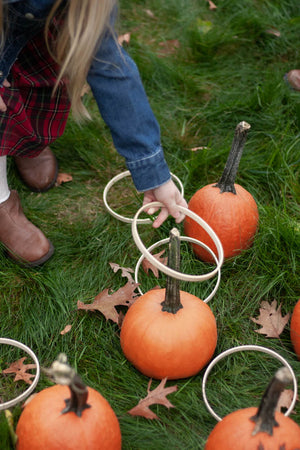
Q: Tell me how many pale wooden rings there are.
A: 5